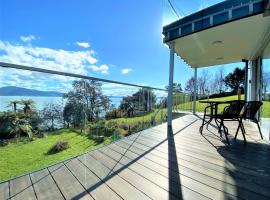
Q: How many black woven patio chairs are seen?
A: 2